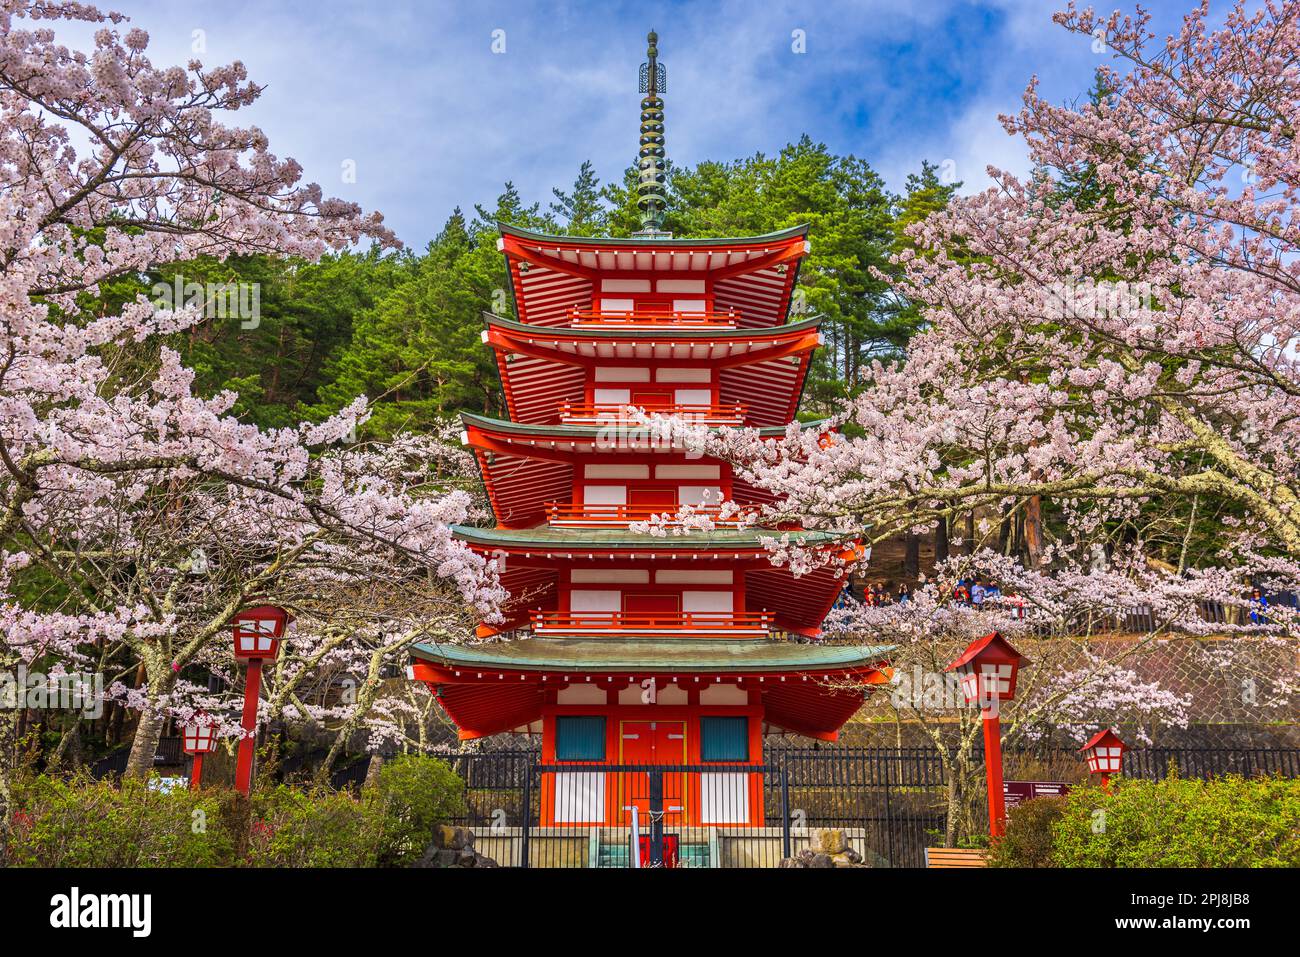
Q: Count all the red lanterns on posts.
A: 4